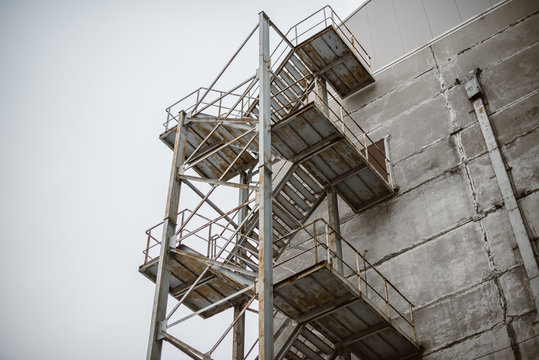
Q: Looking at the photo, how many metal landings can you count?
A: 5